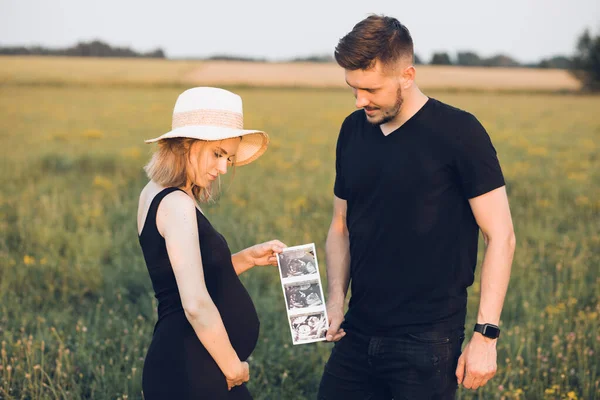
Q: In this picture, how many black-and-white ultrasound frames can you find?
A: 3